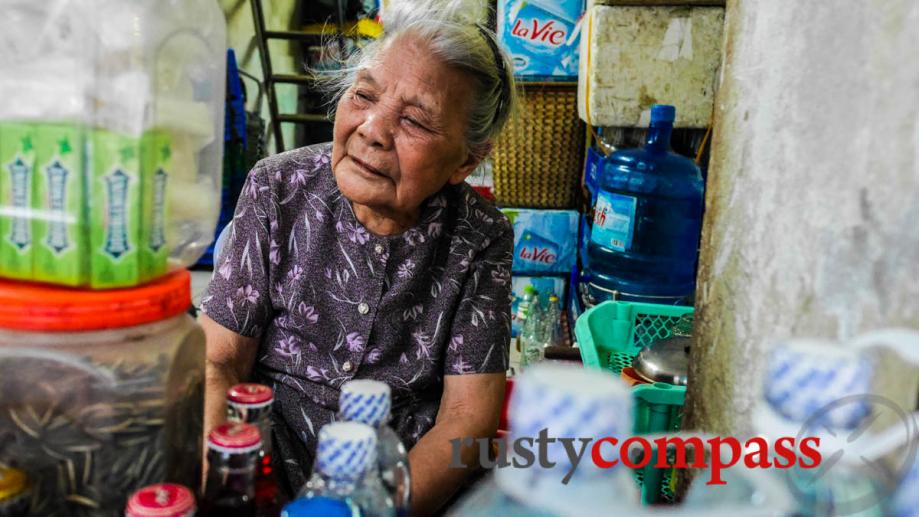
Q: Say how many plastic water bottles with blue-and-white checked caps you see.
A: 4